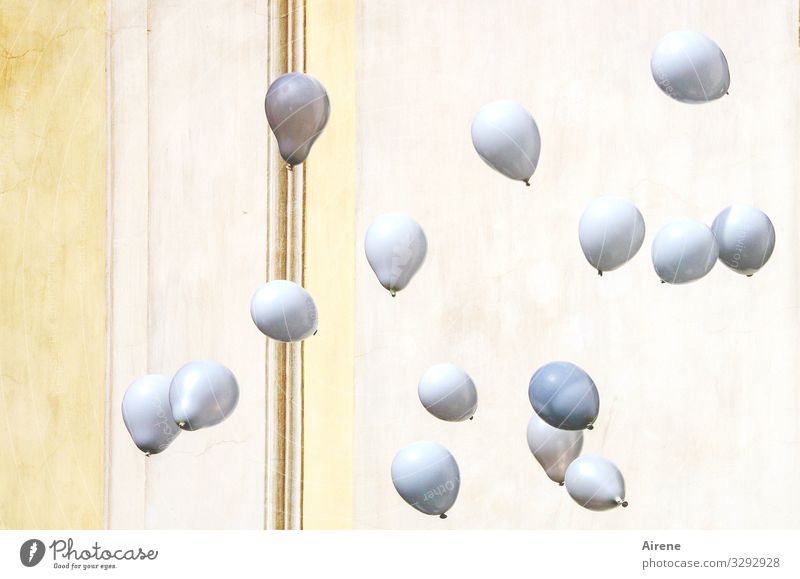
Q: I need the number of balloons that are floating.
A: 15